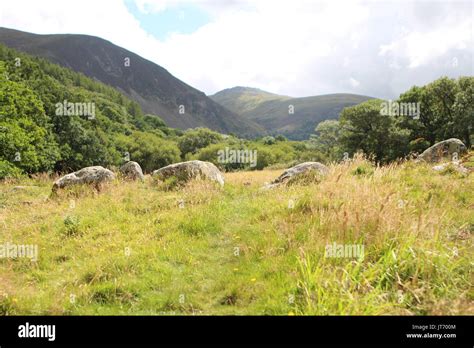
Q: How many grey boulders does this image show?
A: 5